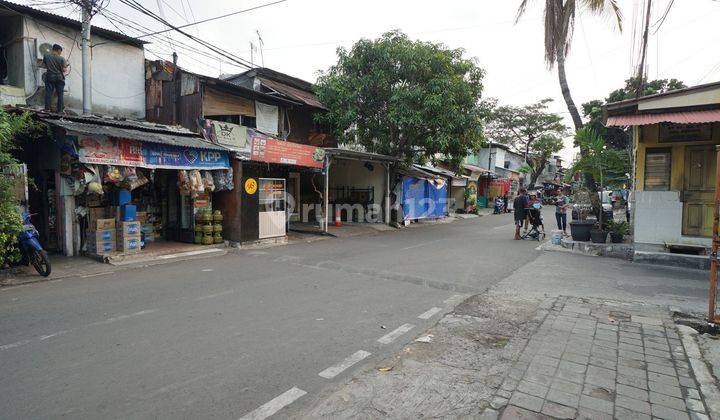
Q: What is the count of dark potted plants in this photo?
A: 3